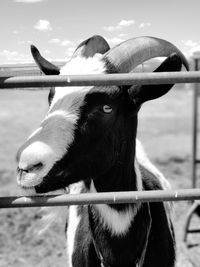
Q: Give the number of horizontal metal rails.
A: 2